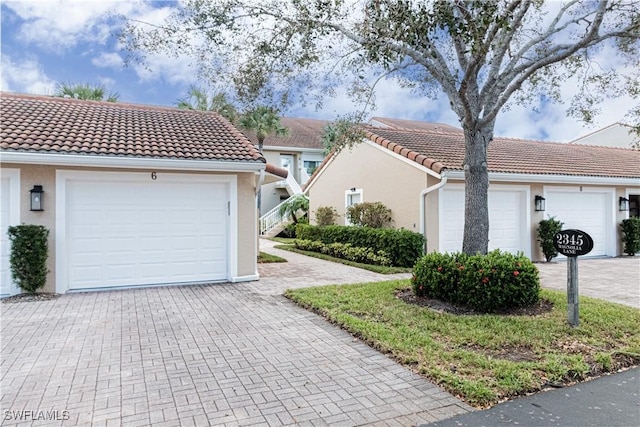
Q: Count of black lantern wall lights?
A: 3